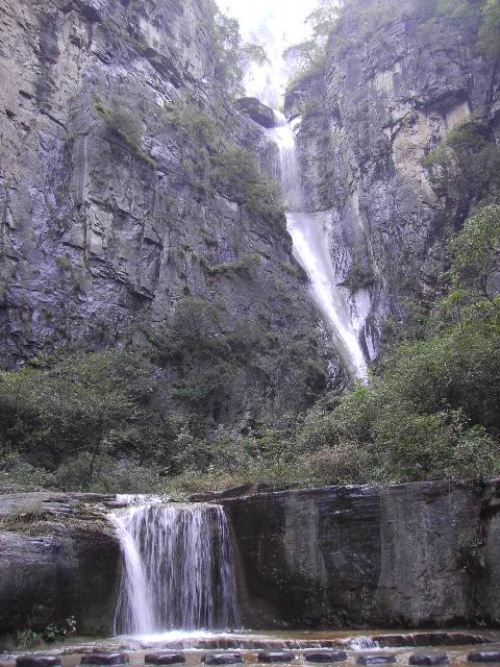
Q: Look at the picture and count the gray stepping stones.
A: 9